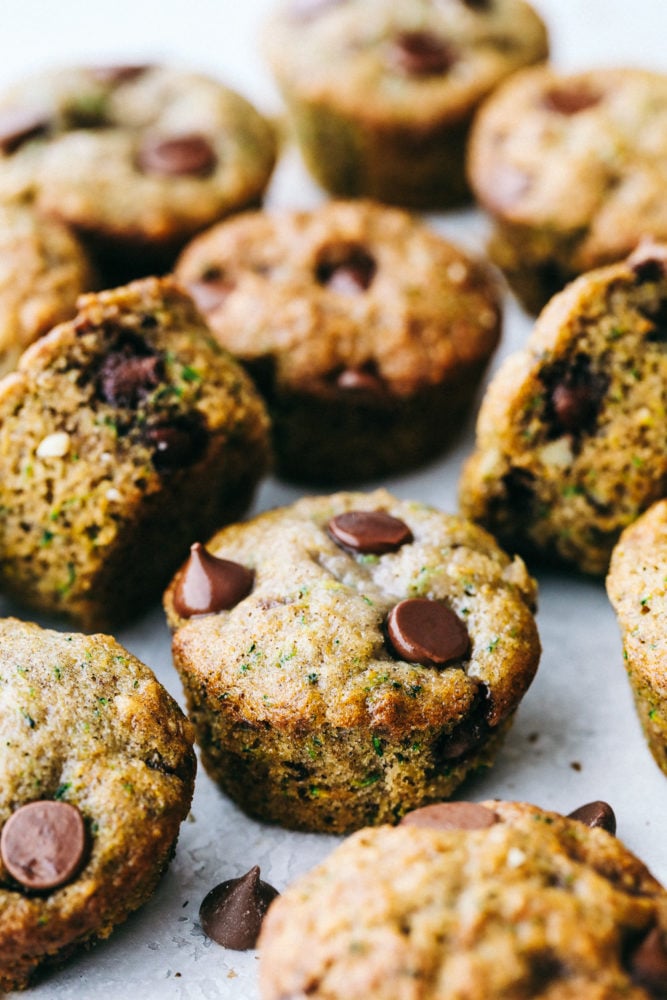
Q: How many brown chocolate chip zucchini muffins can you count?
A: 11